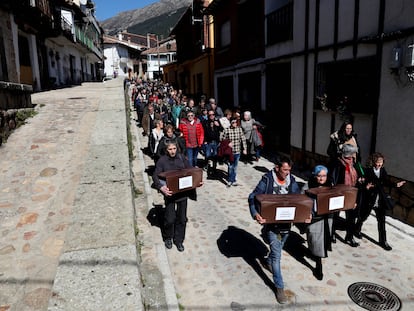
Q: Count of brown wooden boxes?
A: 3